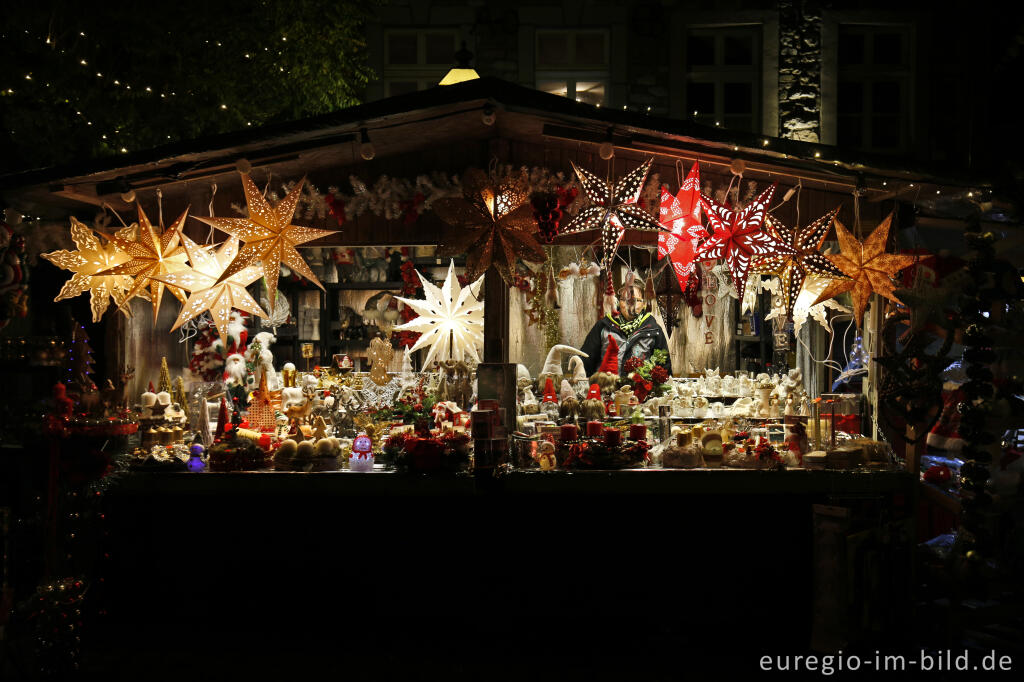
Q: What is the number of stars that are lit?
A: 11